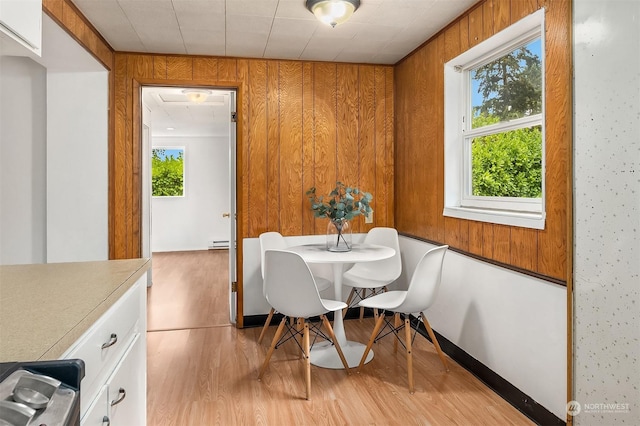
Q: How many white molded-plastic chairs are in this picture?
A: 4